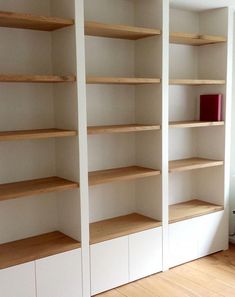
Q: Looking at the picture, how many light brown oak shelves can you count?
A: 15